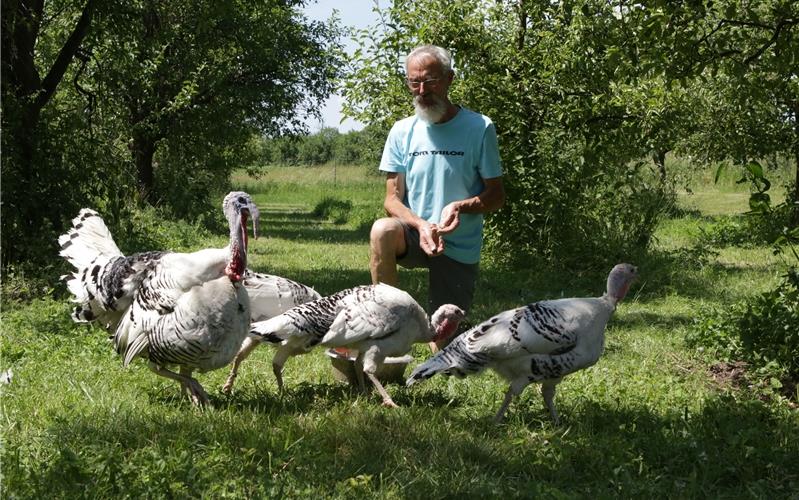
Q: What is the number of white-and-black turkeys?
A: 4